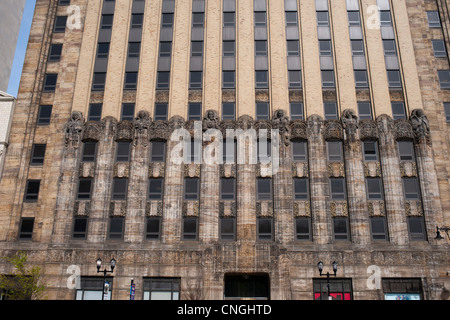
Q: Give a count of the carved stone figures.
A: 6